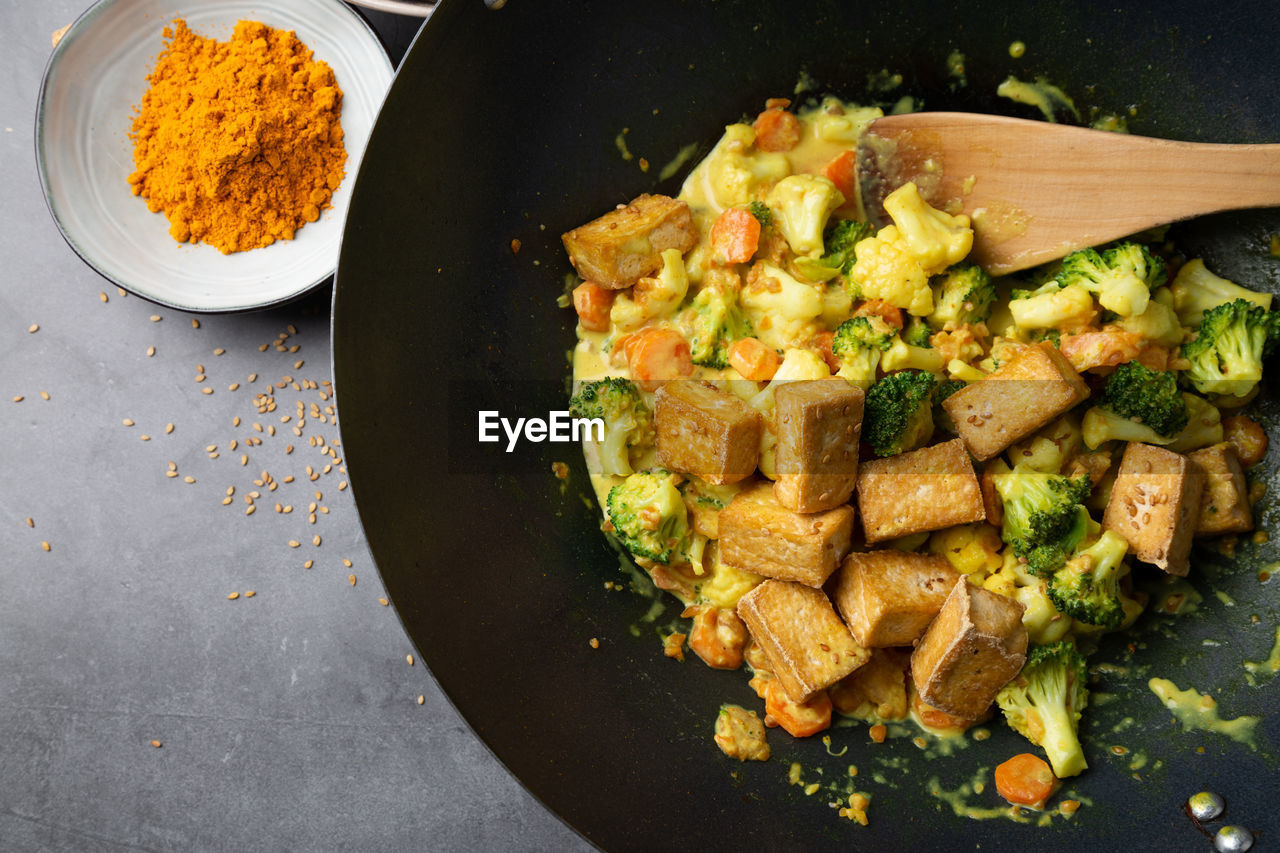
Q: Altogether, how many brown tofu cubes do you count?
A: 11